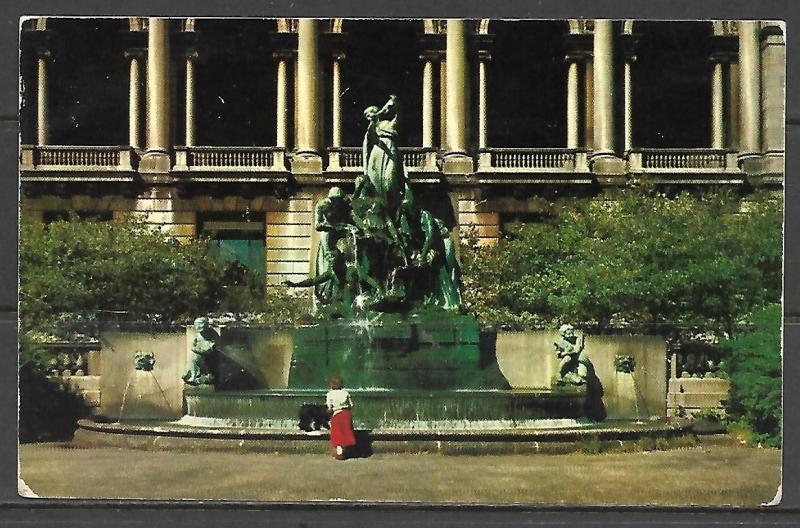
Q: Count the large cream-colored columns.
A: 5